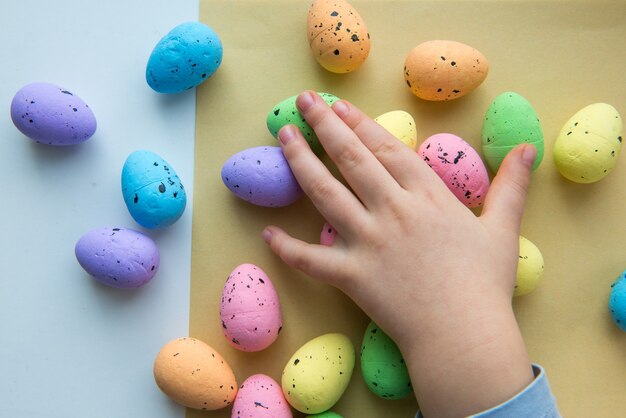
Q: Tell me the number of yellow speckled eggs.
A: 4